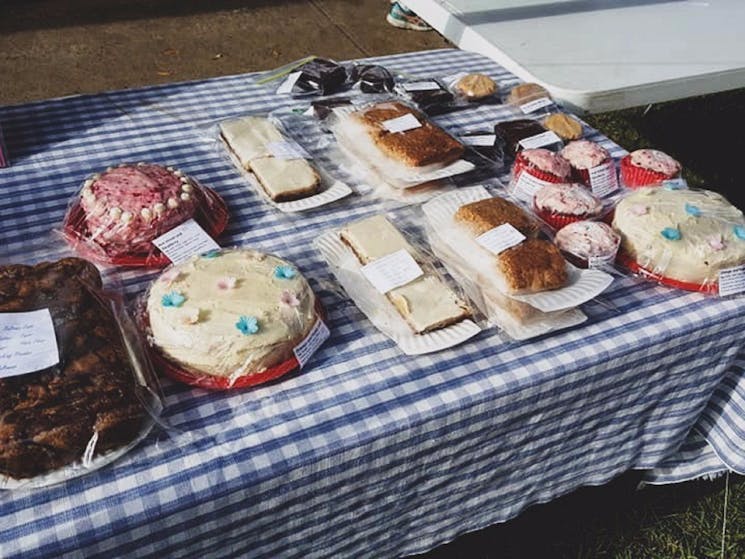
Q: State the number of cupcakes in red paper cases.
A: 5